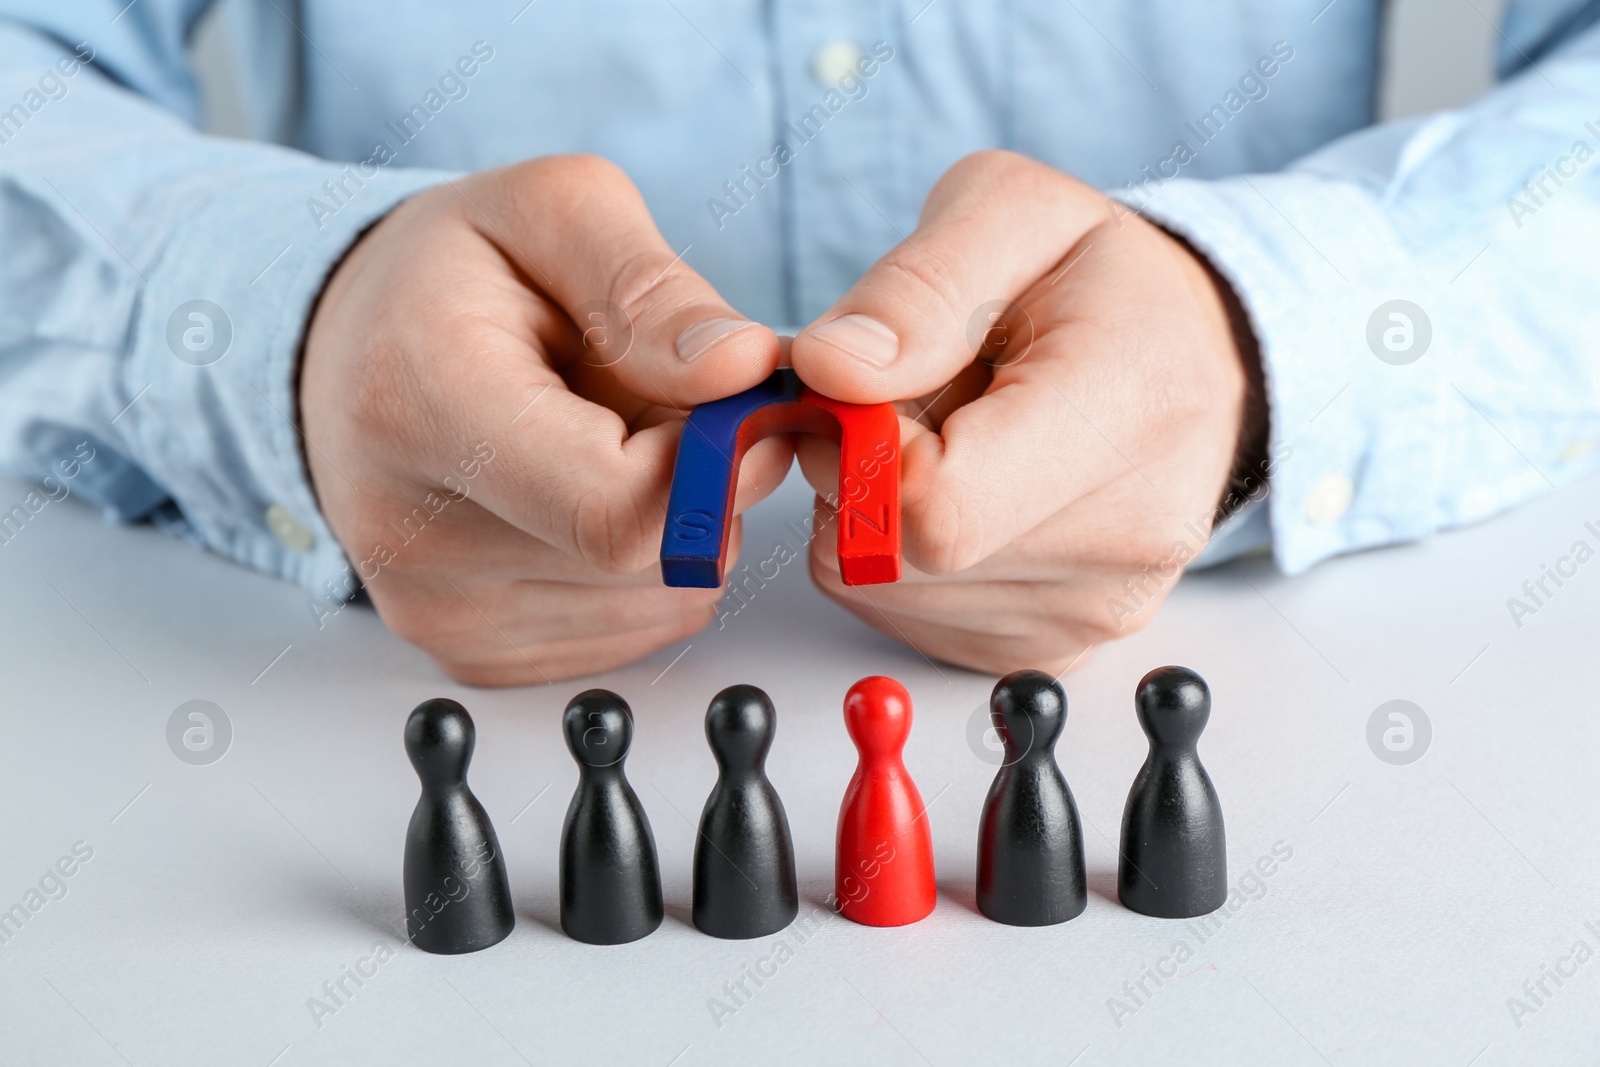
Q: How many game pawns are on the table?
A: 6